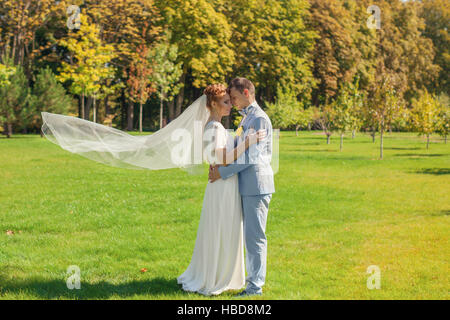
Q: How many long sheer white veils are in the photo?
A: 1